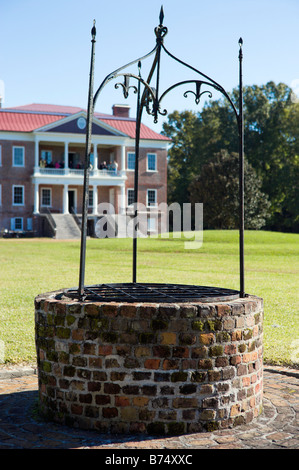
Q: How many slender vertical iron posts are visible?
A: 3